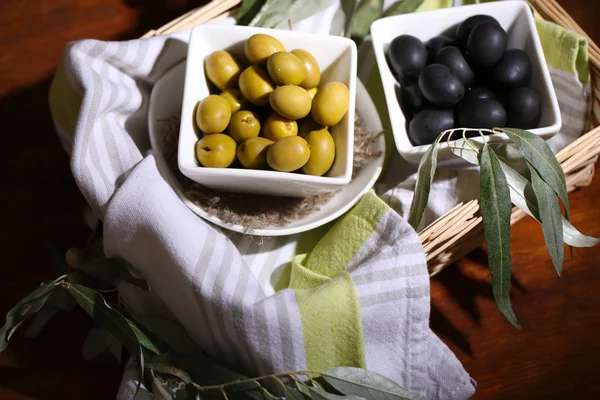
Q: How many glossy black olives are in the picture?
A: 12